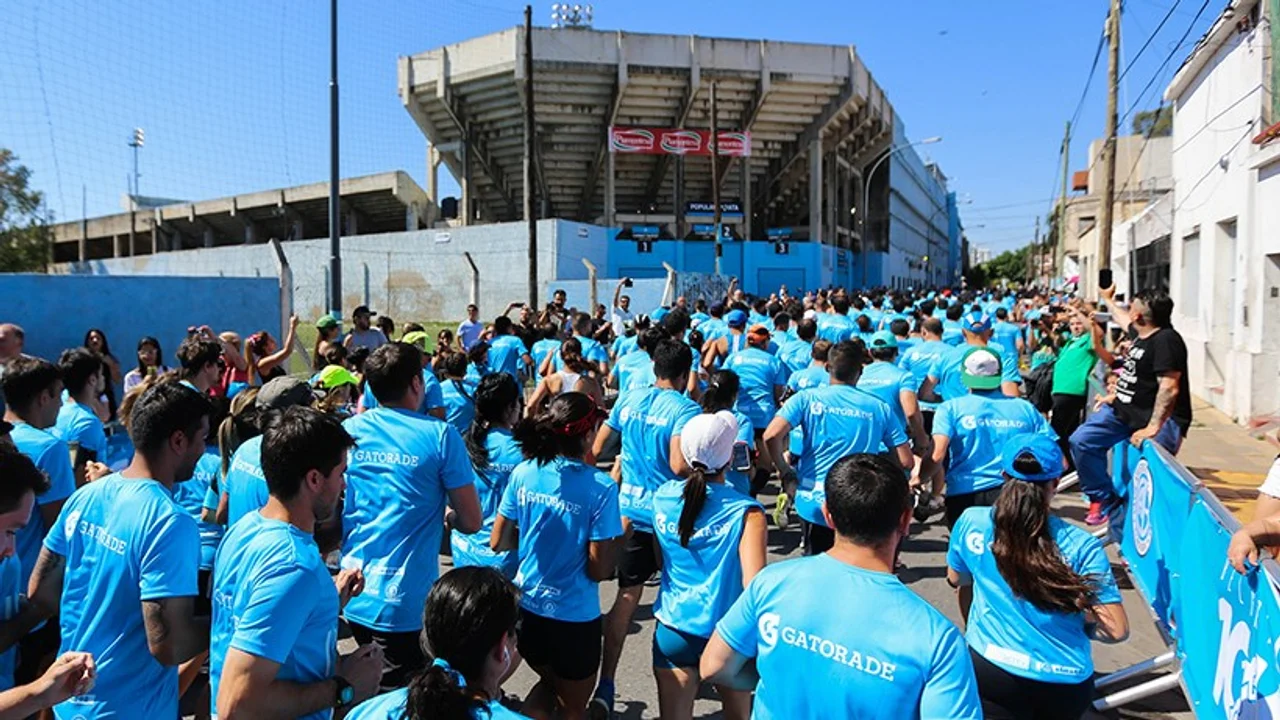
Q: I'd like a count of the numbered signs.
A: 3